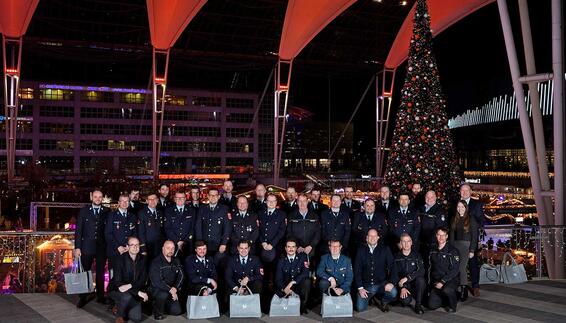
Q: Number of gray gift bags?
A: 7